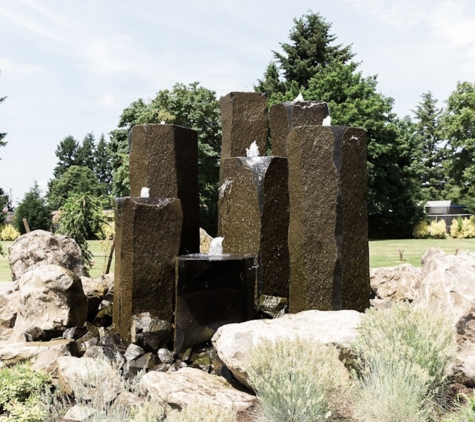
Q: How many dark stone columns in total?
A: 7